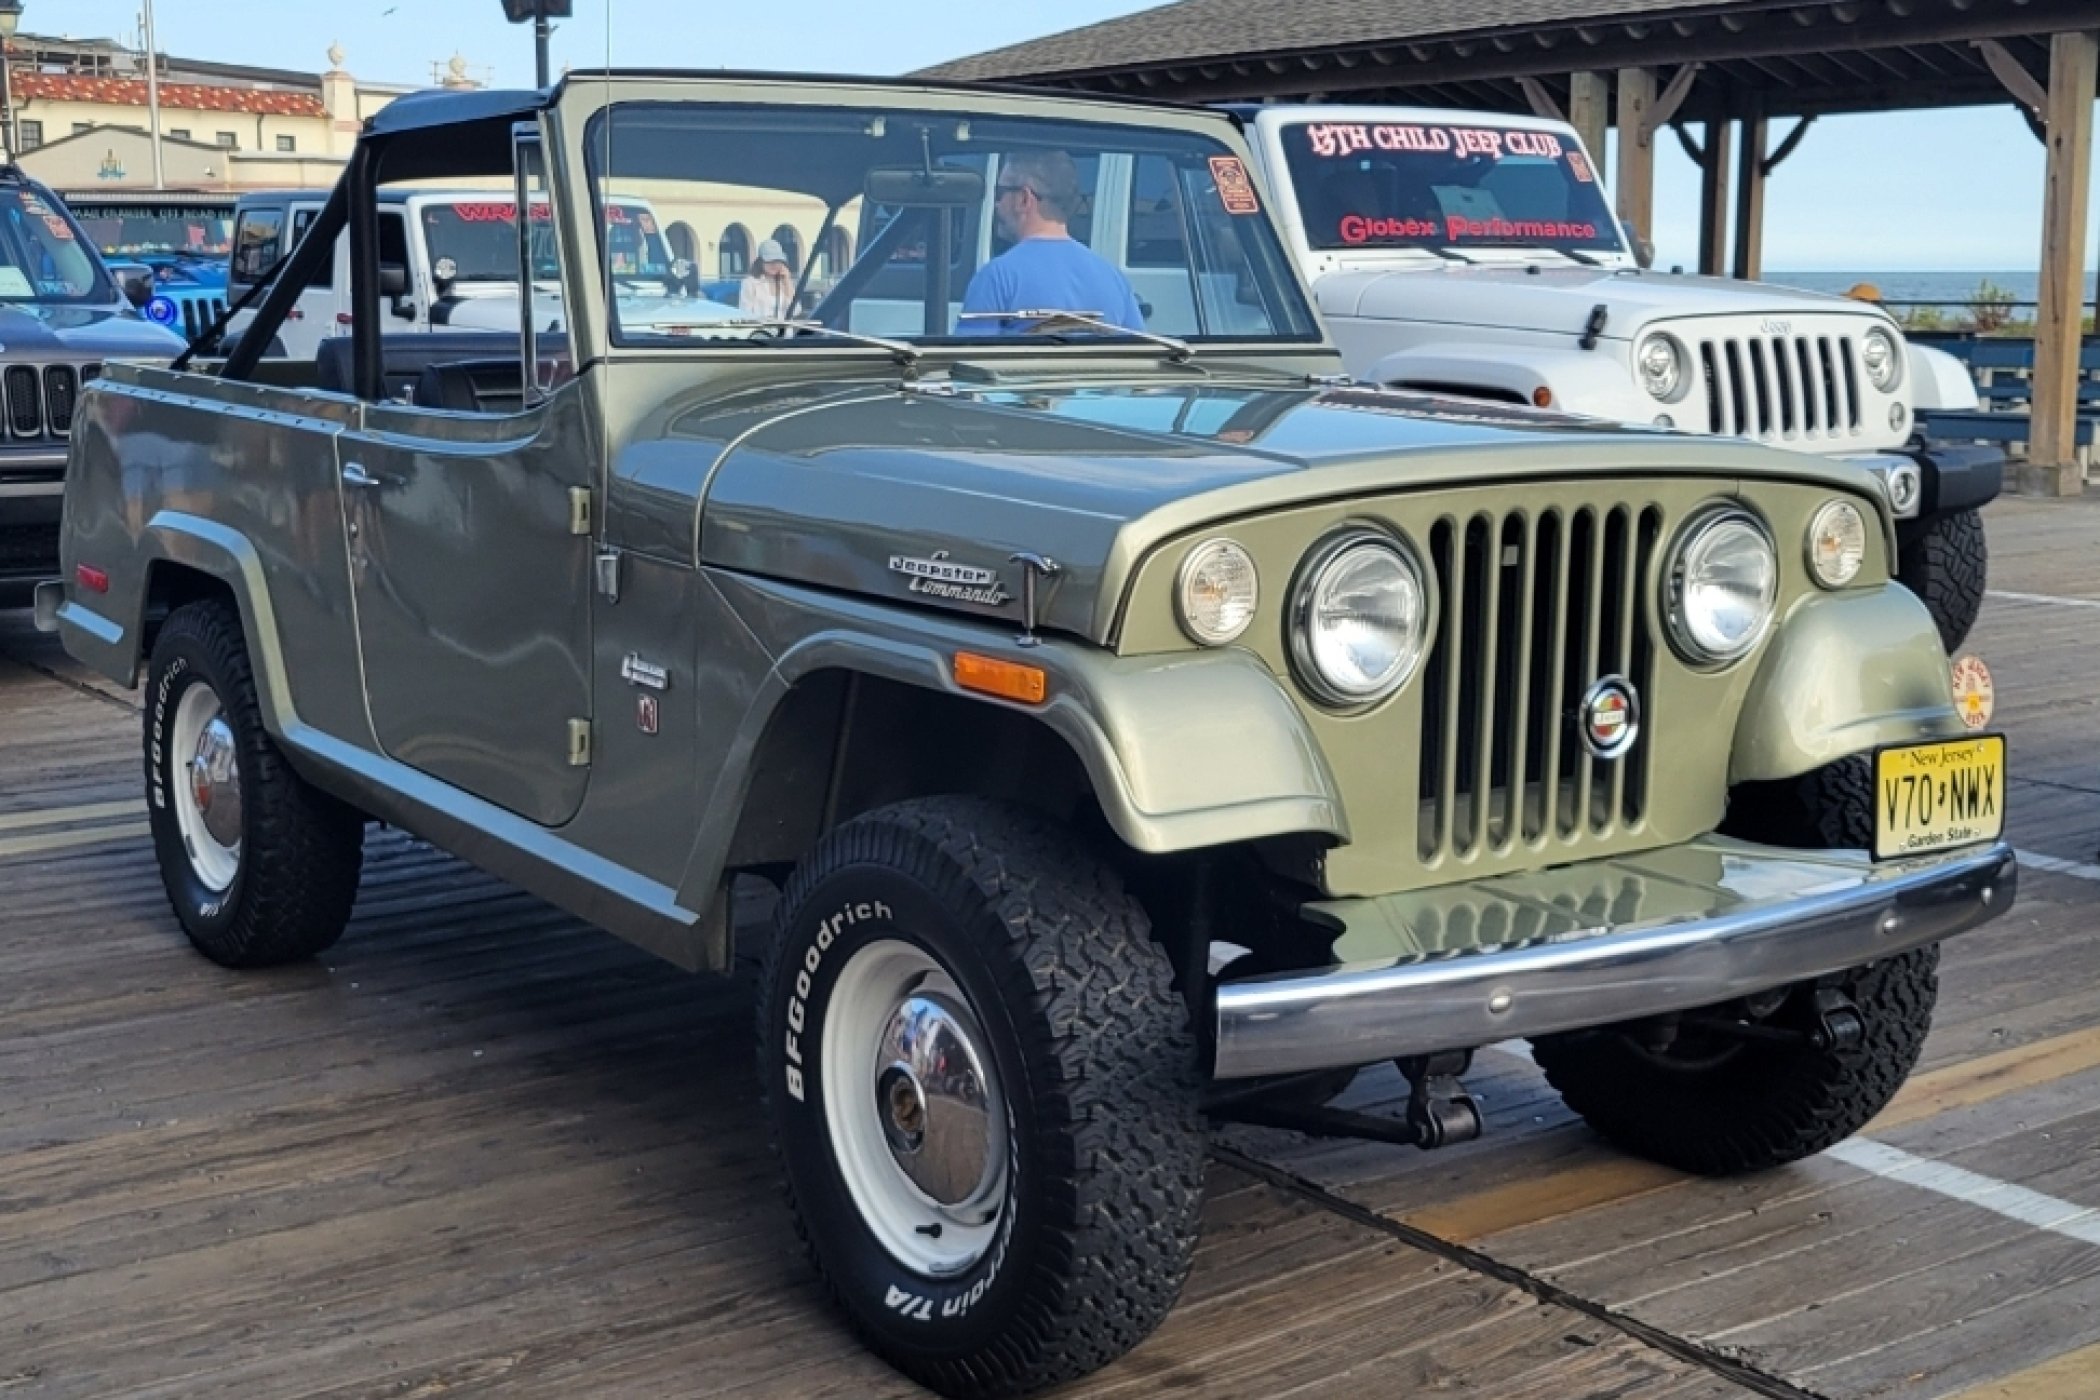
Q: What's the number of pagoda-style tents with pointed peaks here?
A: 0